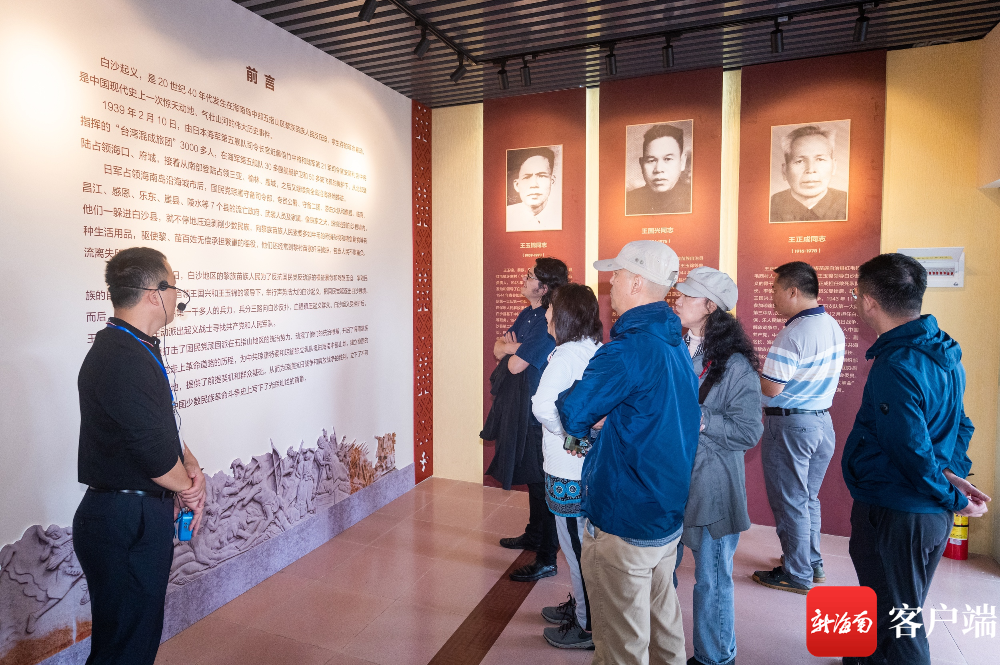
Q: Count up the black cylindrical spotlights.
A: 9